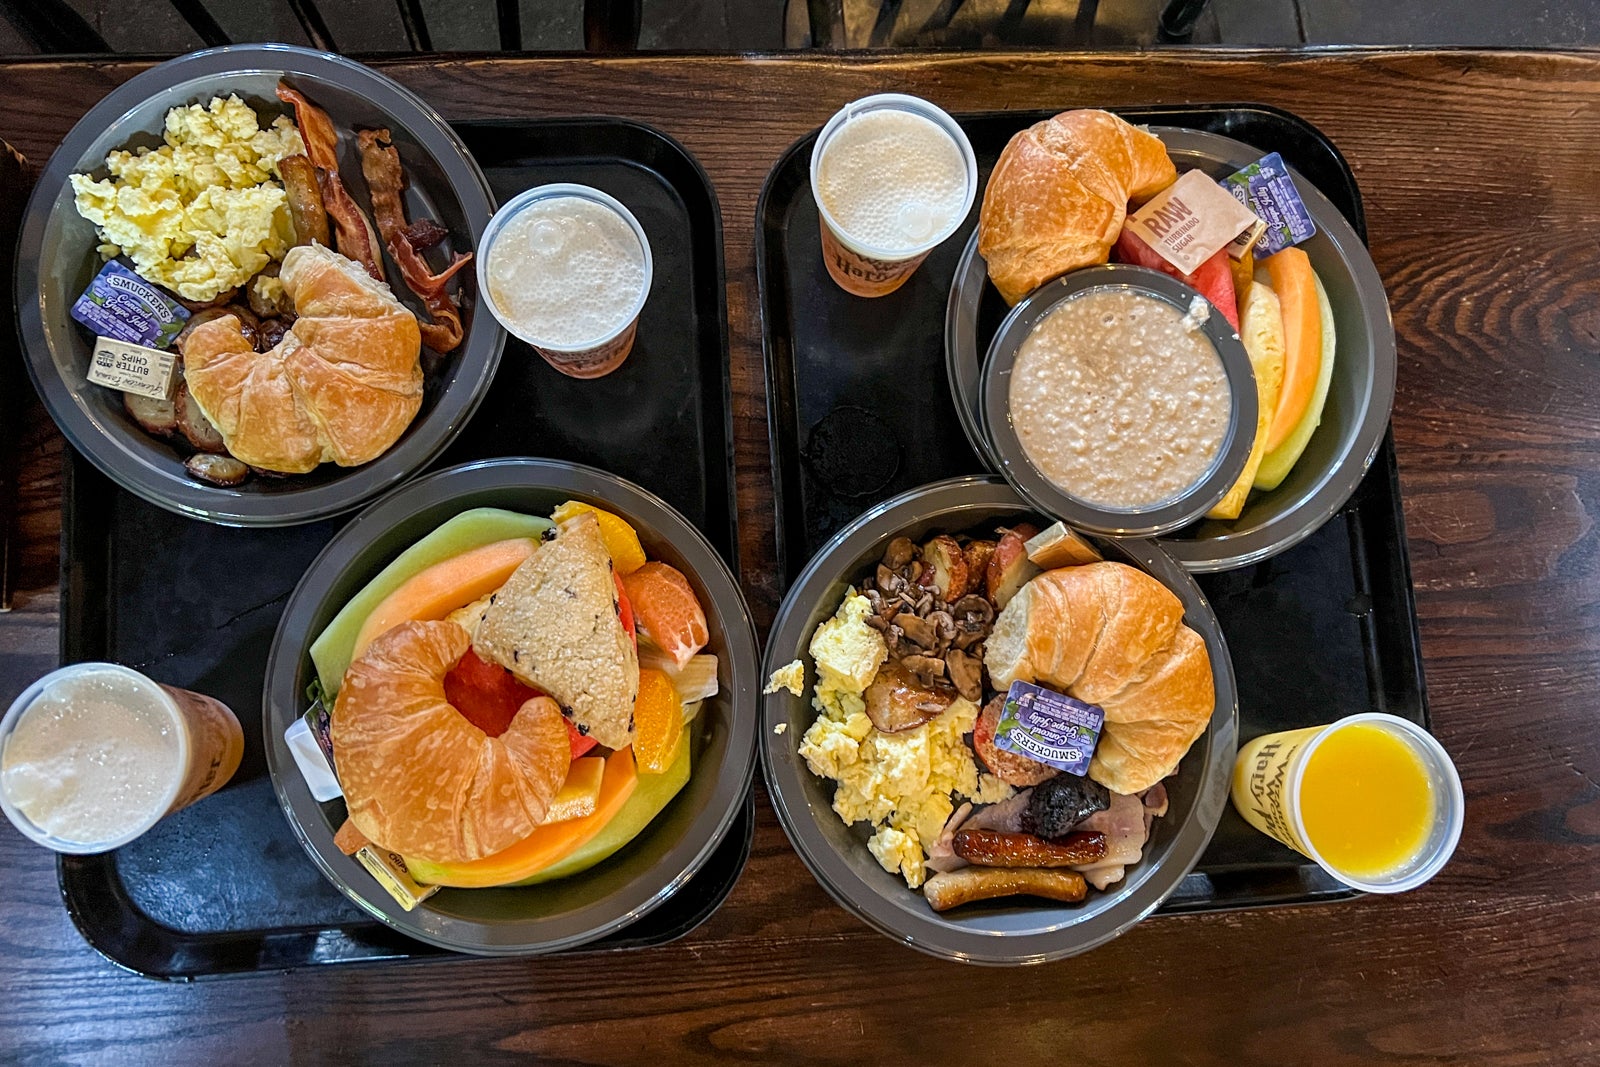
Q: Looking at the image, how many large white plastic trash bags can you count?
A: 0